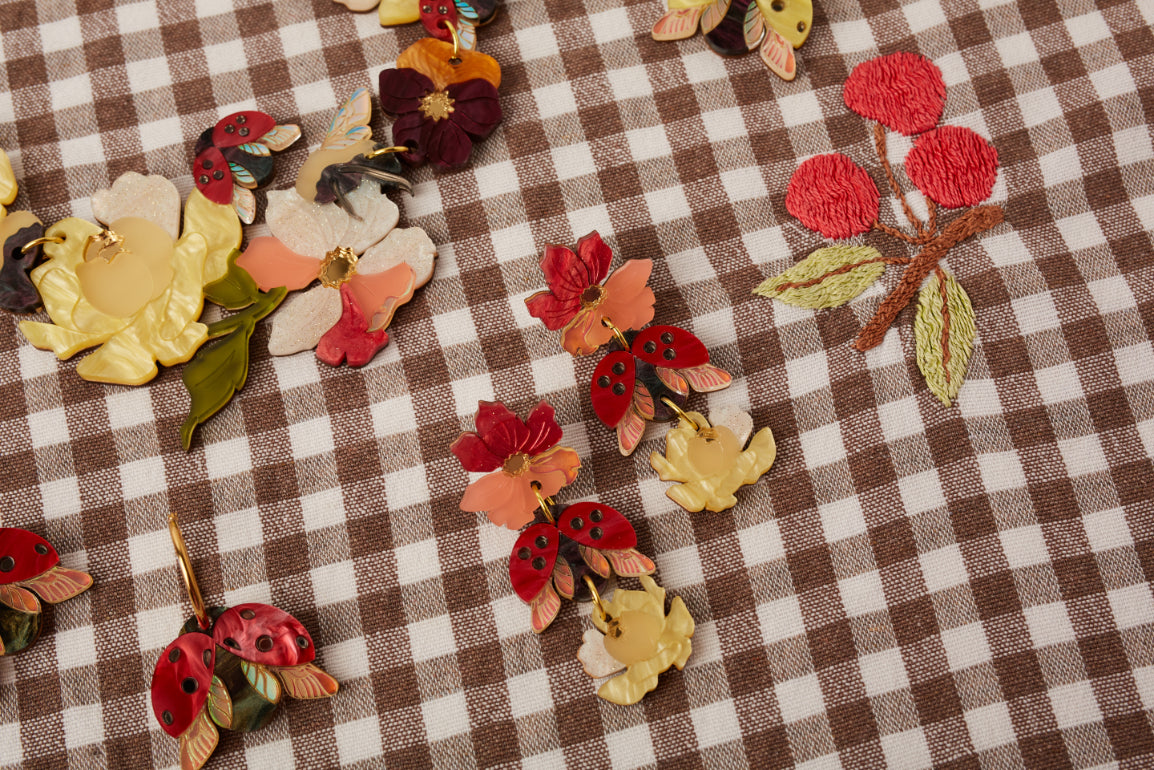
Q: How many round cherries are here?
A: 3